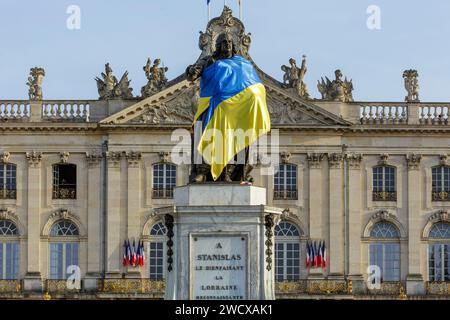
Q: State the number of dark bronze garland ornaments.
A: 2